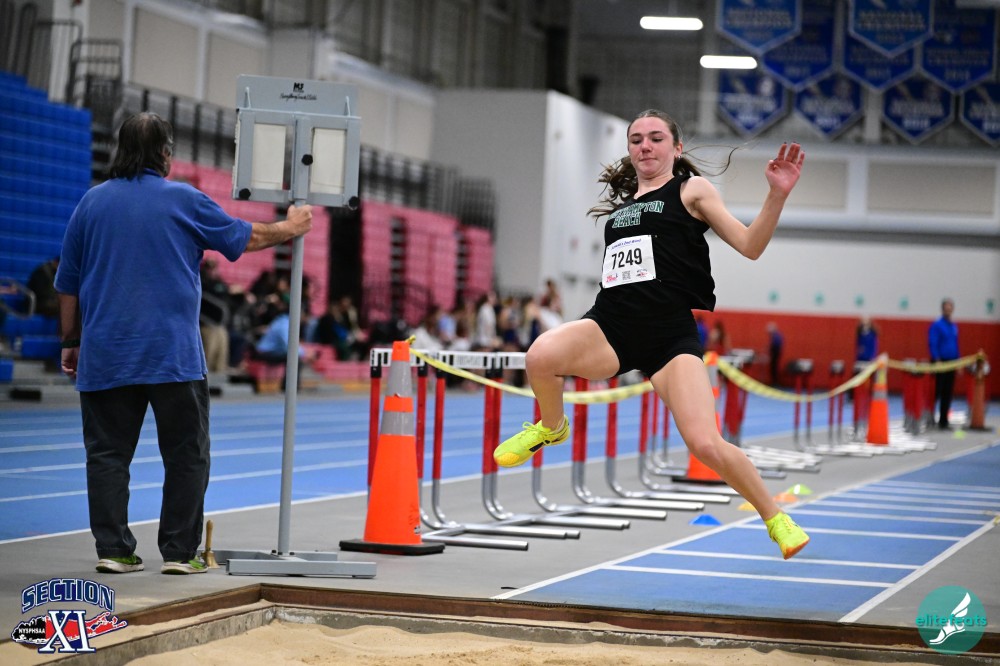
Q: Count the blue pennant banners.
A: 9